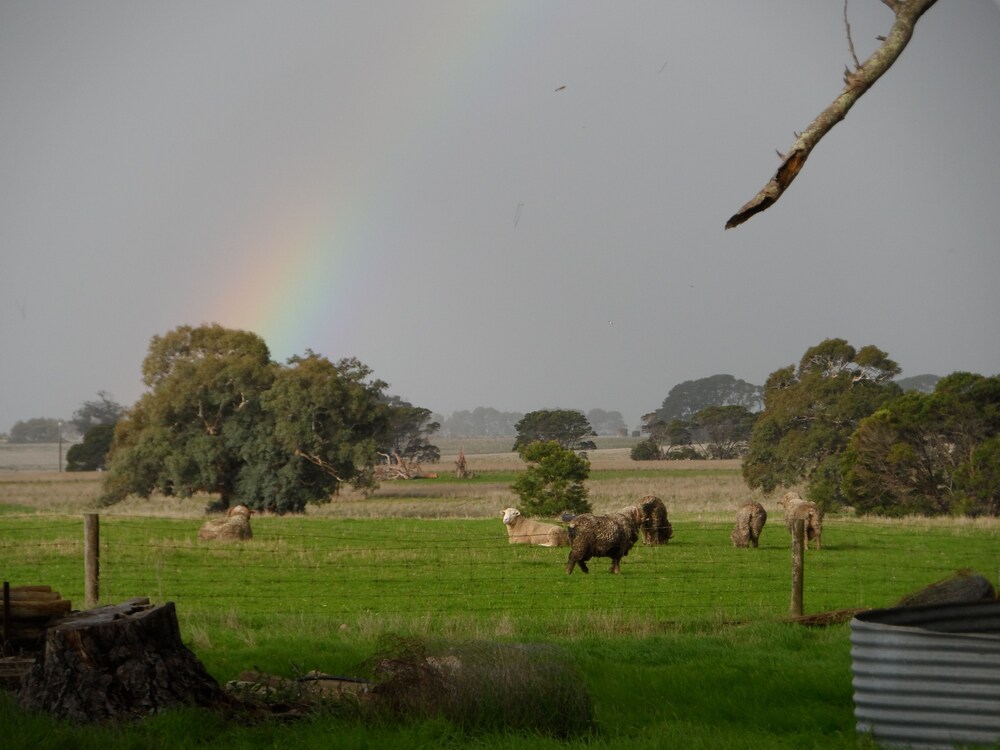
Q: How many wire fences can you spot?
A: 1